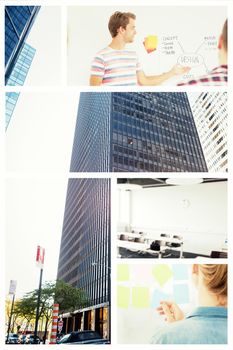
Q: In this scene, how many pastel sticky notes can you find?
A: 8